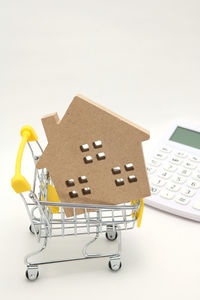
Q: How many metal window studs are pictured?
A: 12